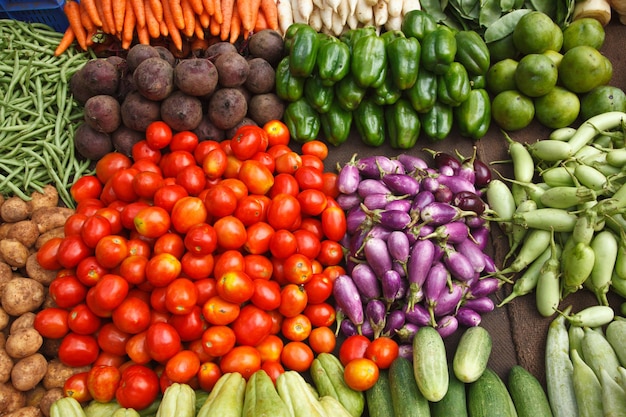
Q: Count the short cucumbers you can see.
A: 2